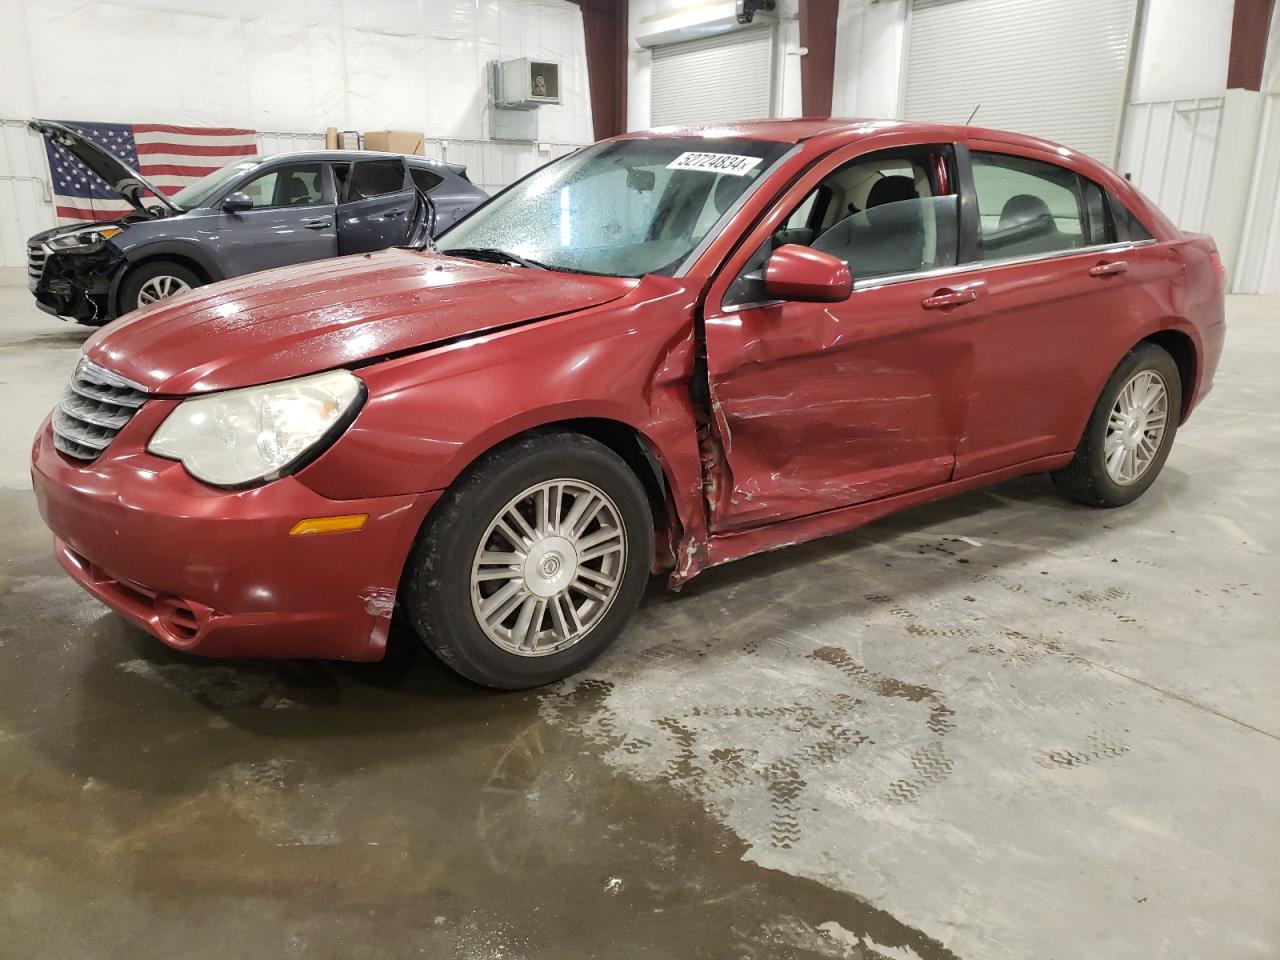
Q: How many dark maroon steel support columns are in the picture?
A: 3